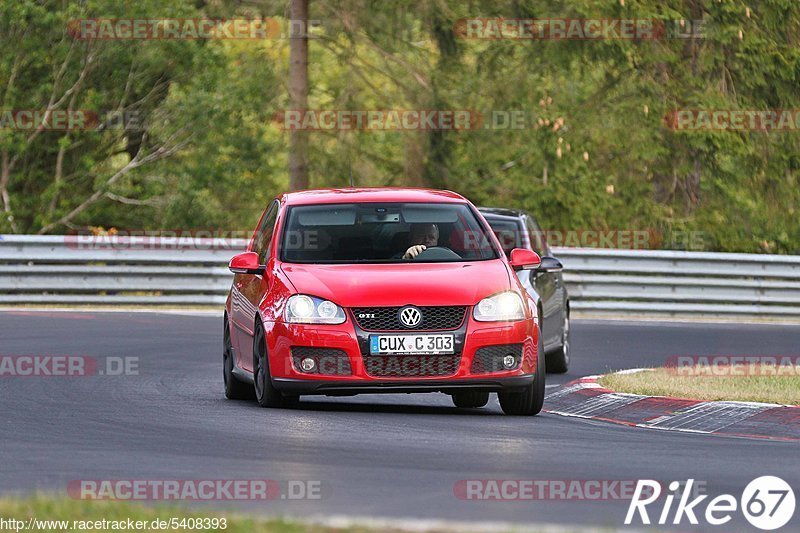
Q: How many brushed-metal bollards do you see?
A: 0